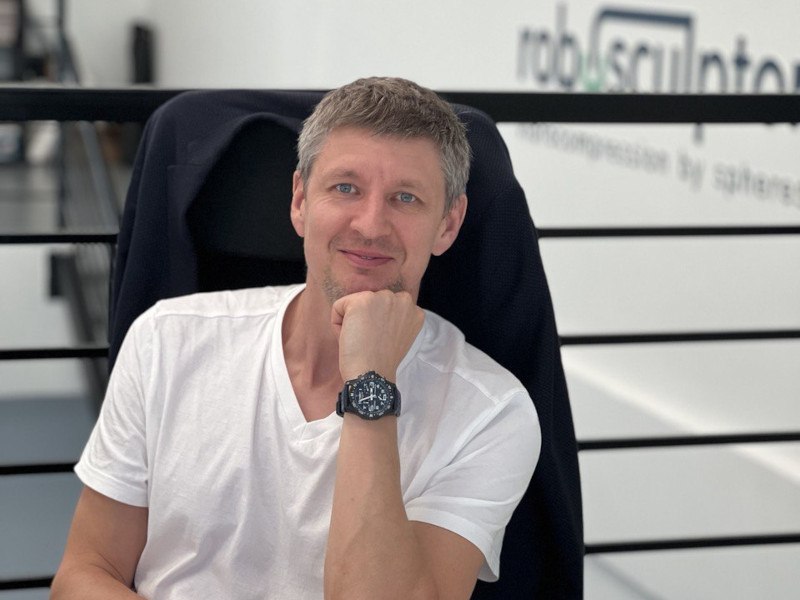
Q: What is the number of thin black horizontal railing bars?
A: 4